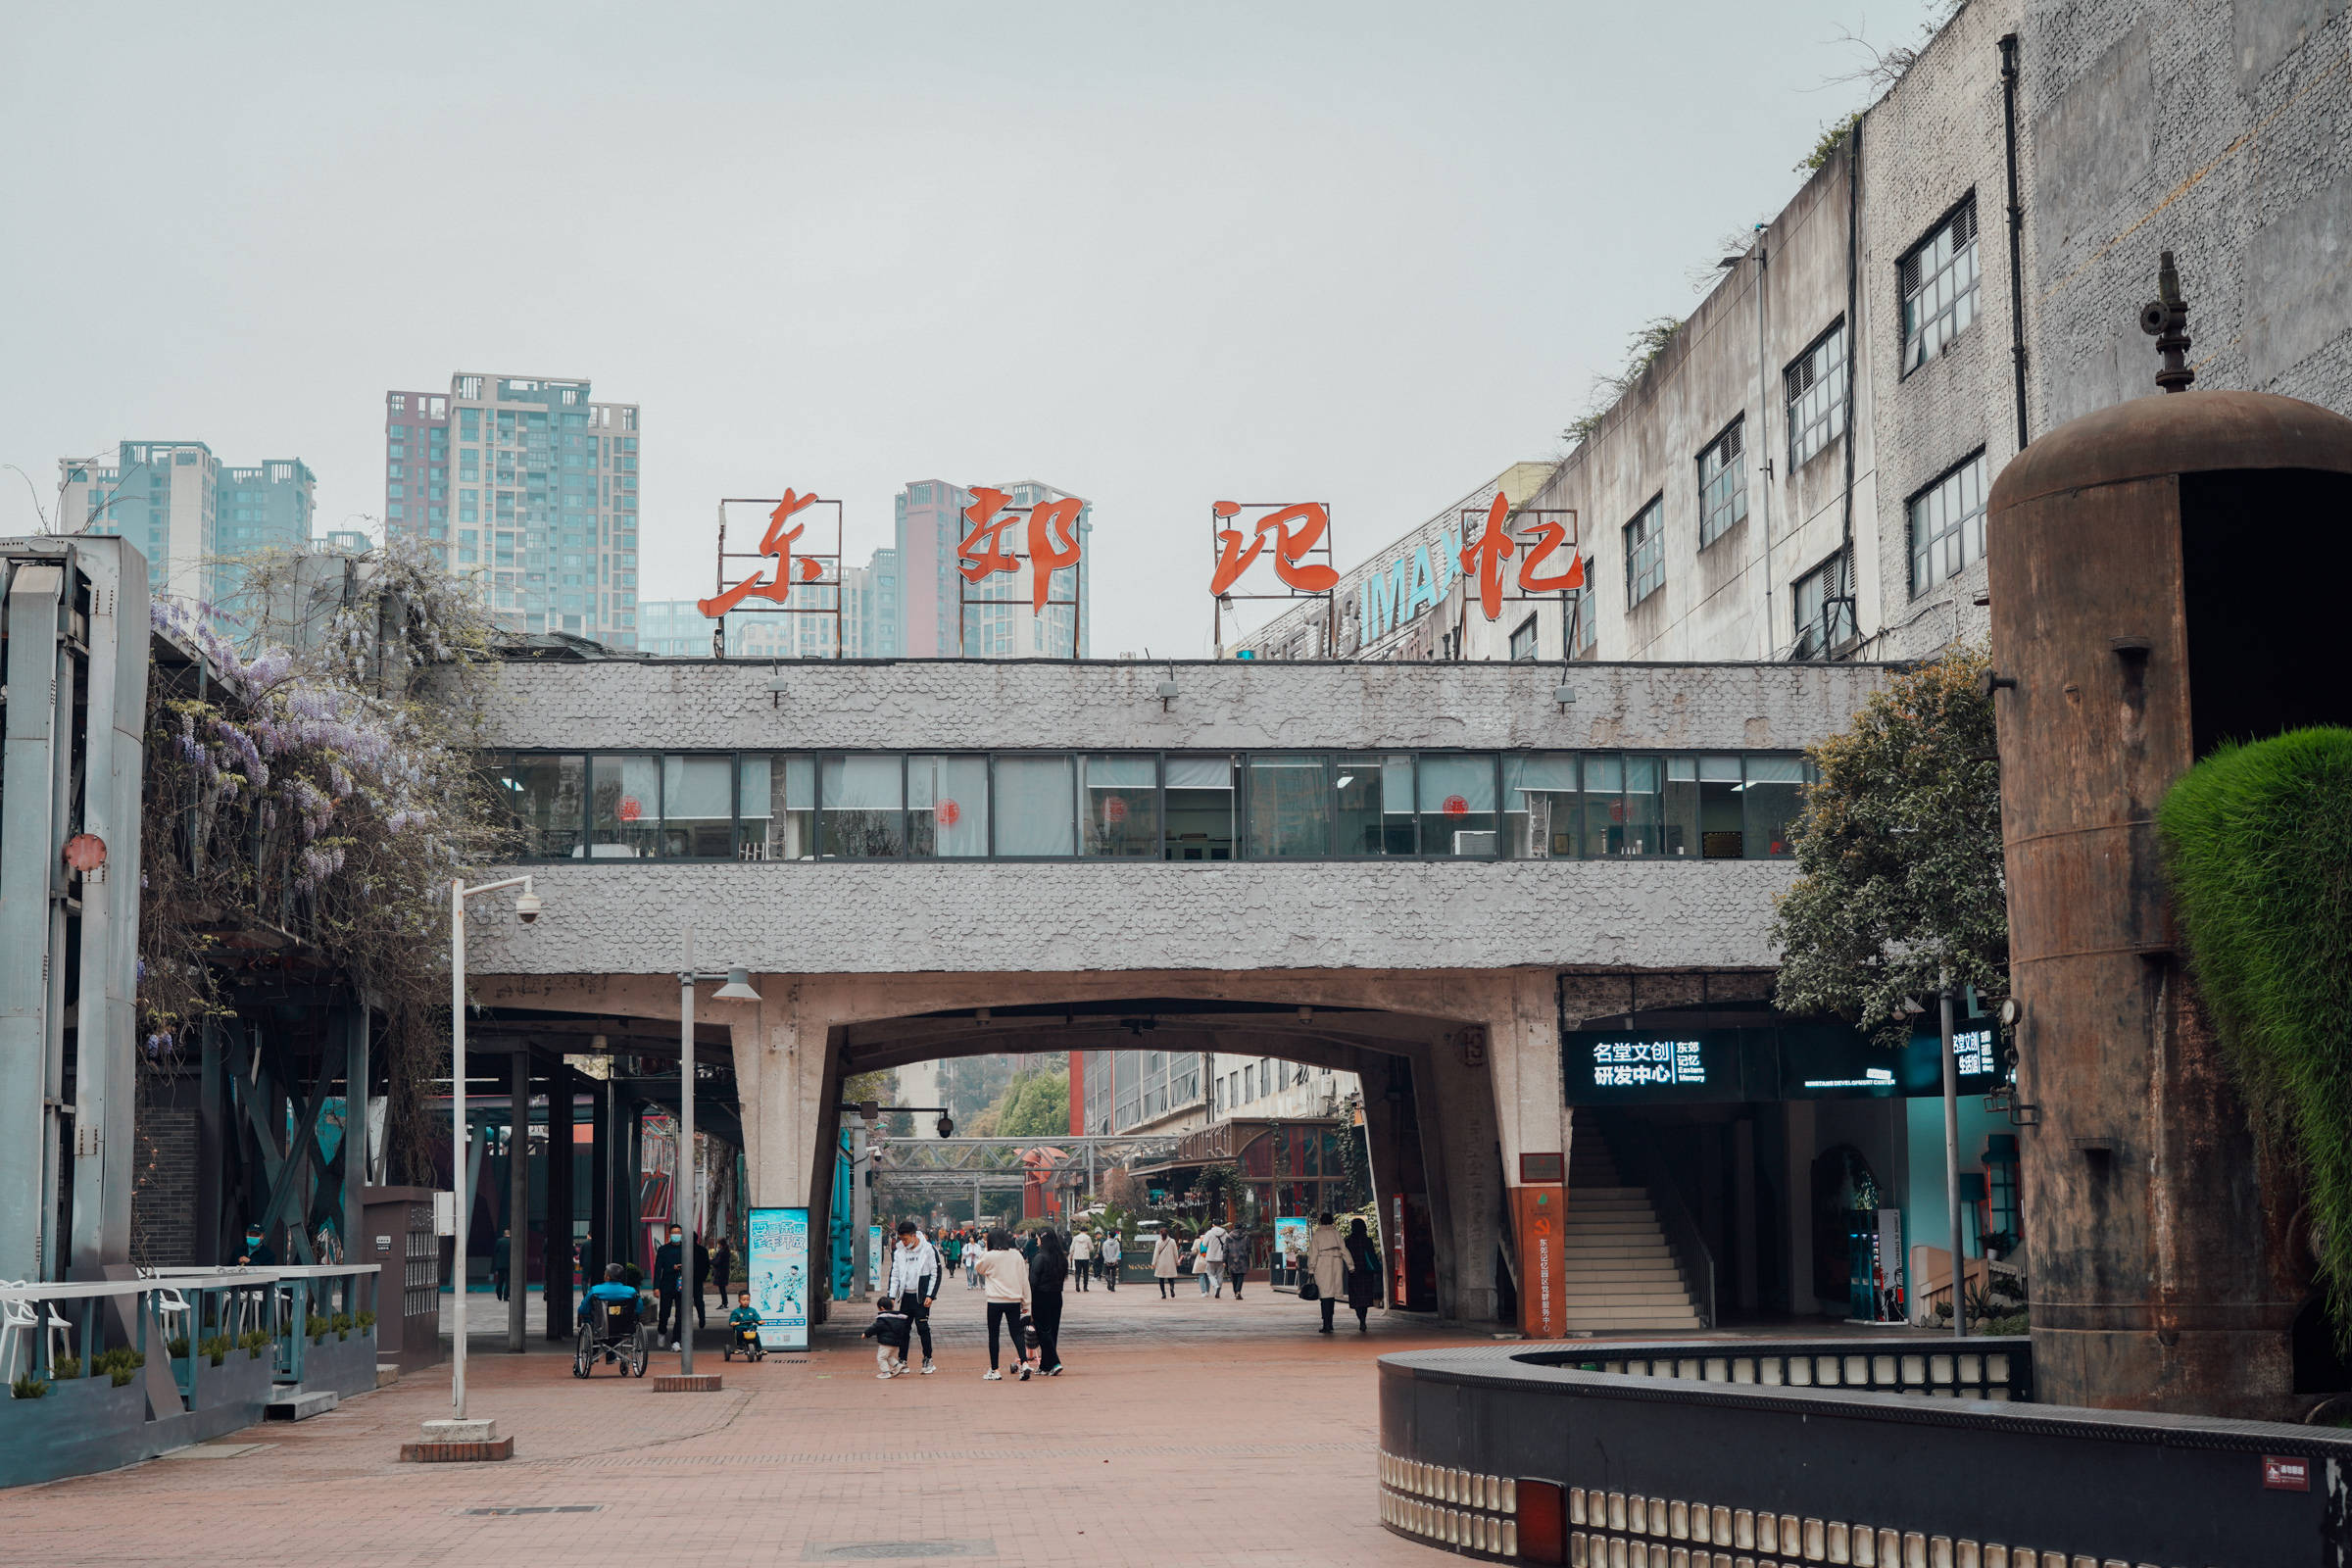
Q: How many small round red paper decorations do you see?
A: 5